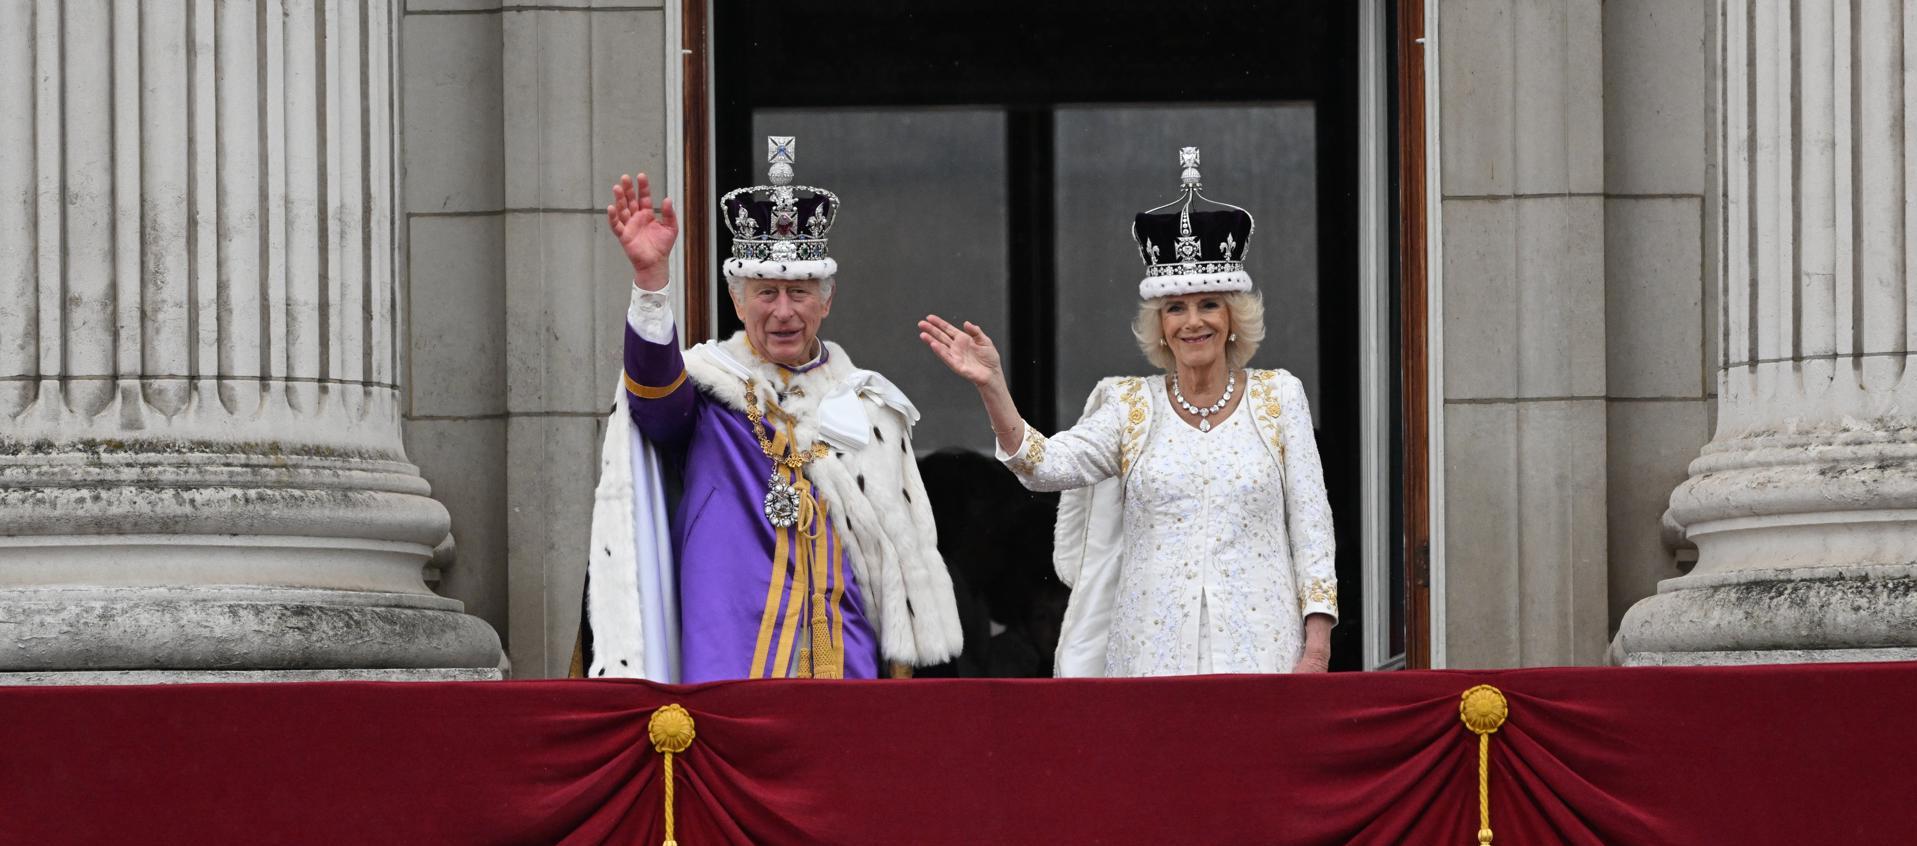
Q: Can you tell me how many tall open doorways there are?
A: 1